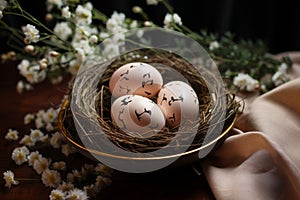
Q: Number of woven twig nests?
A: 1